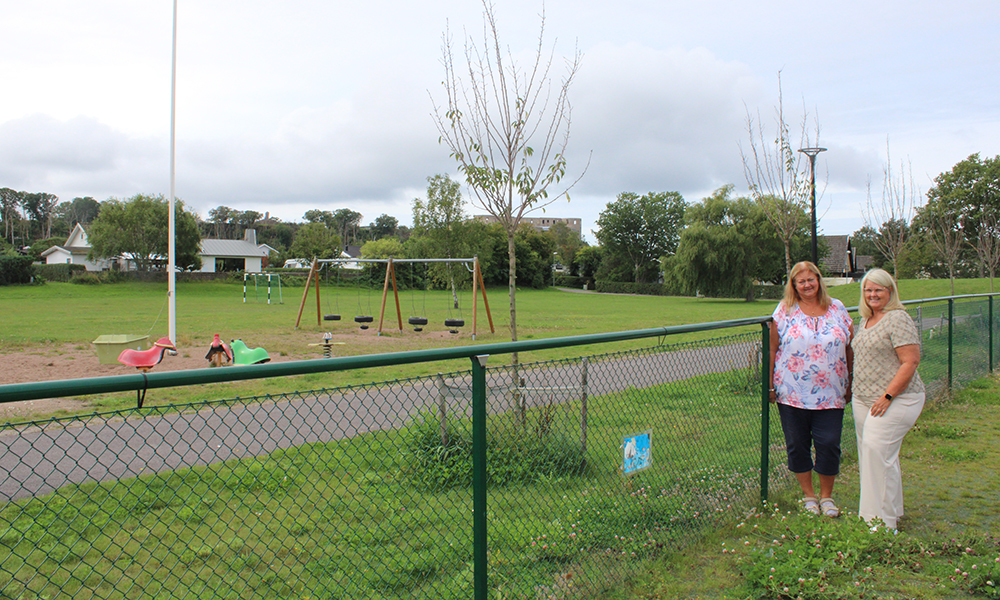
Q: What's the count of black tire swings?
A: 4